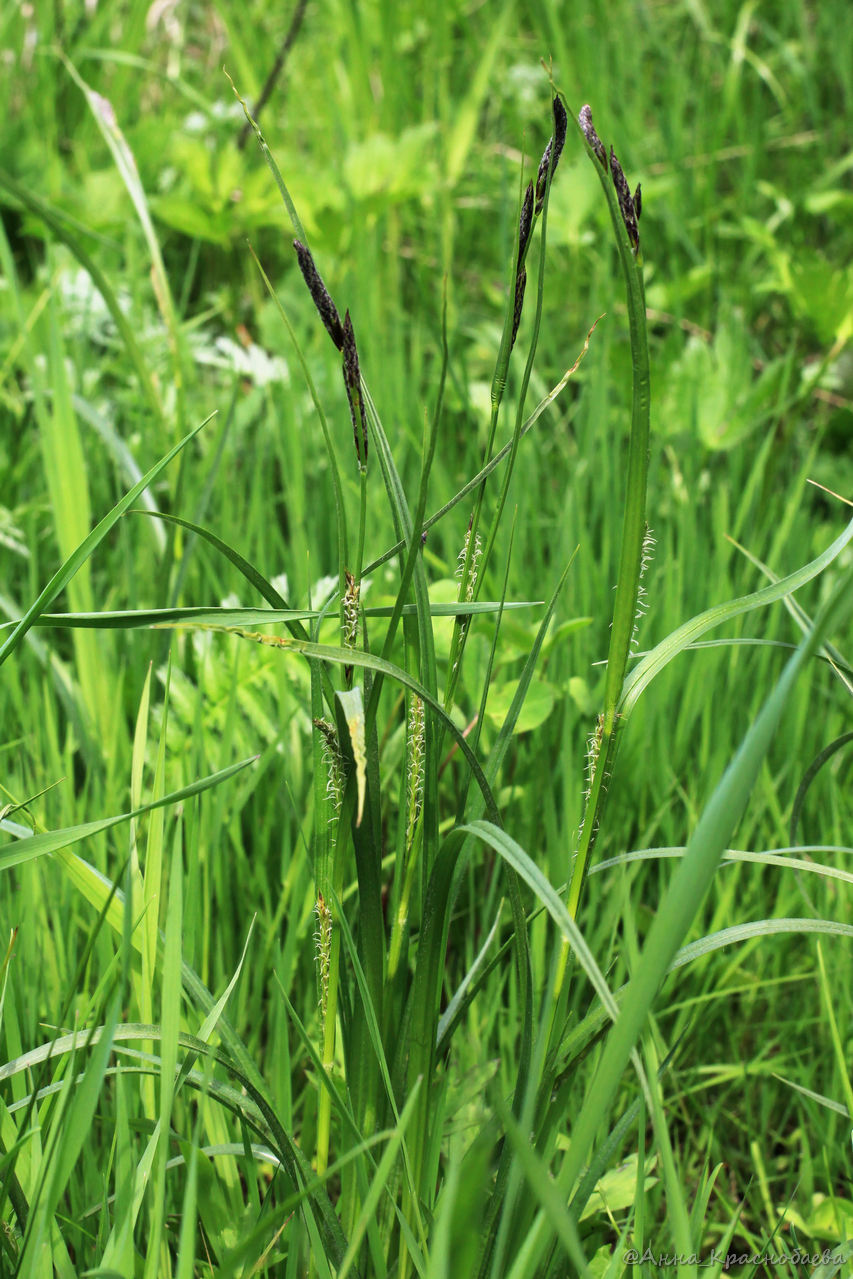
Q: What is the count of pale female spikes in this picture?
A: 7